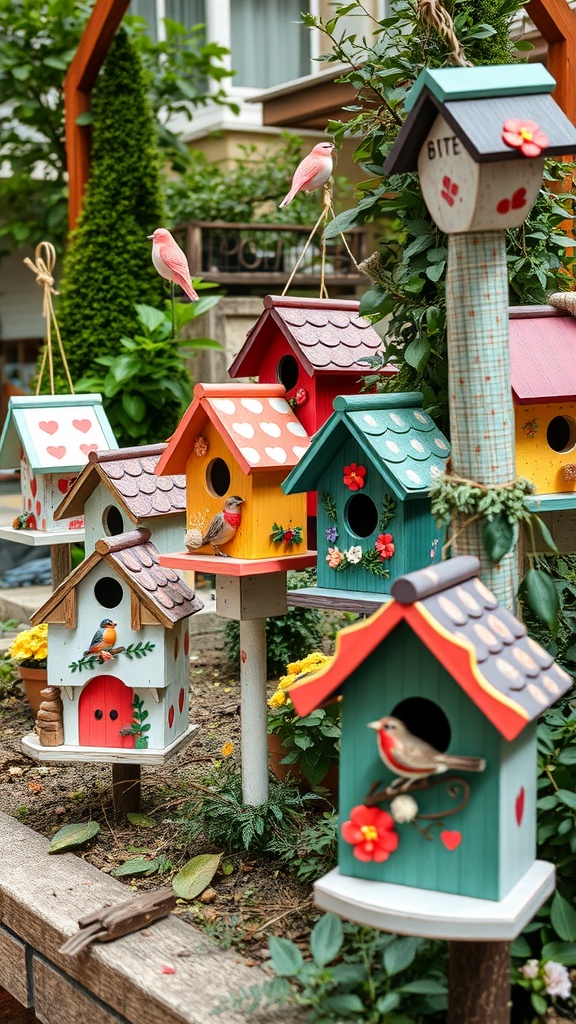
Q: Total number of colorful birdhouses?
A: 9